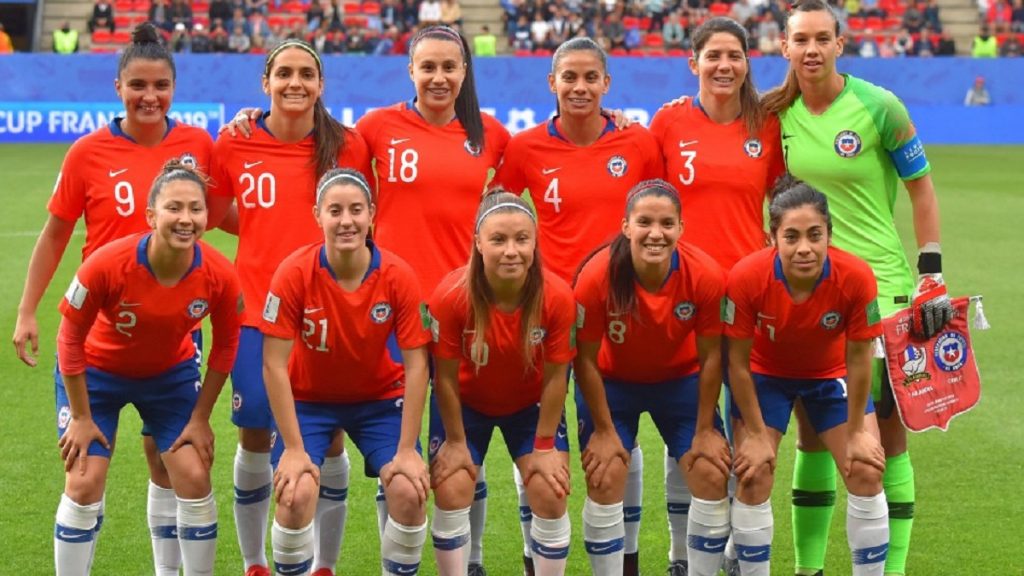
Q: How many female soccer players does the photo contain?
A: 11